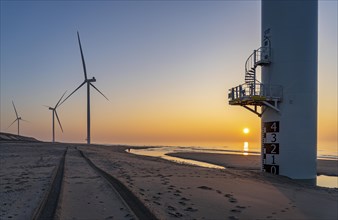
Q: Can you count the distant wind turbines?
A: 3